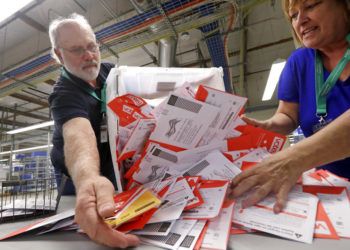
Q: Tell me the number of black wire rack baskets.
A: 1